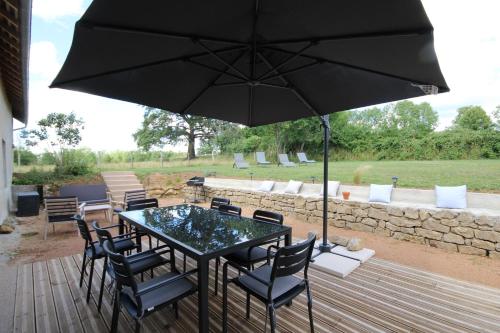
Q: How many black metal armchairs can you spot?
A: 8